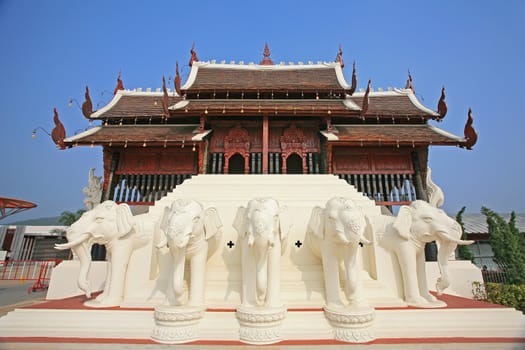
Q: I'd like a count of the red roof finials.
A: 13